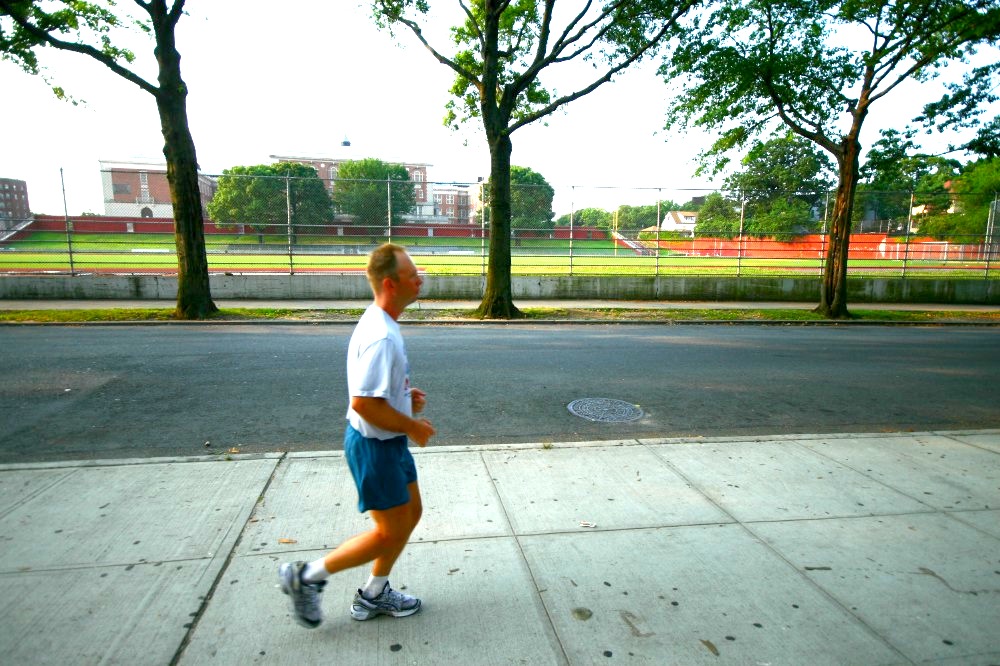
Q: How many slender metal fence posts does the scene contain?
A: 10